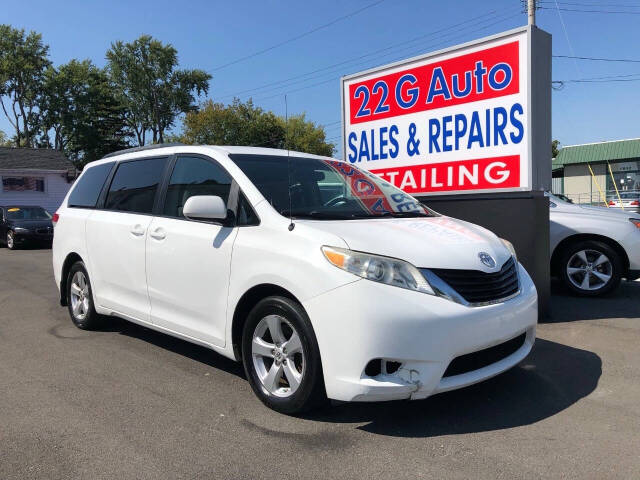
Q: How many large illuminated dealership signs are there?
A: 1